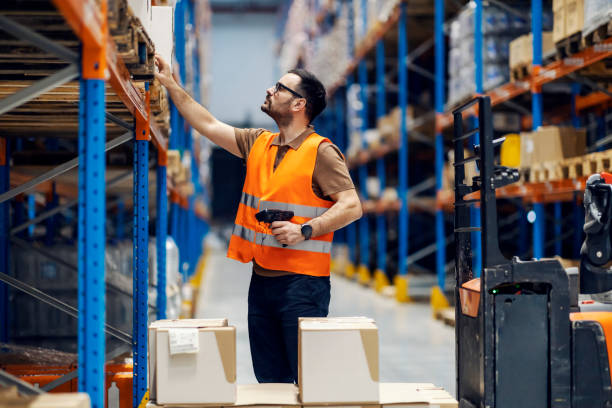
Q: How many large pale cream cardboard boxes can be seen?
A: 2